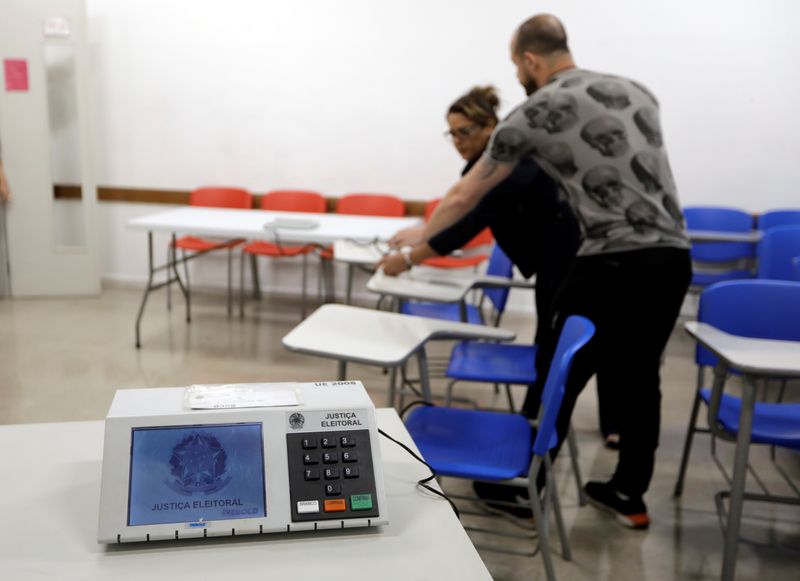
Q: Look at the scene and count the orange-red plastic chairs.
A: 4